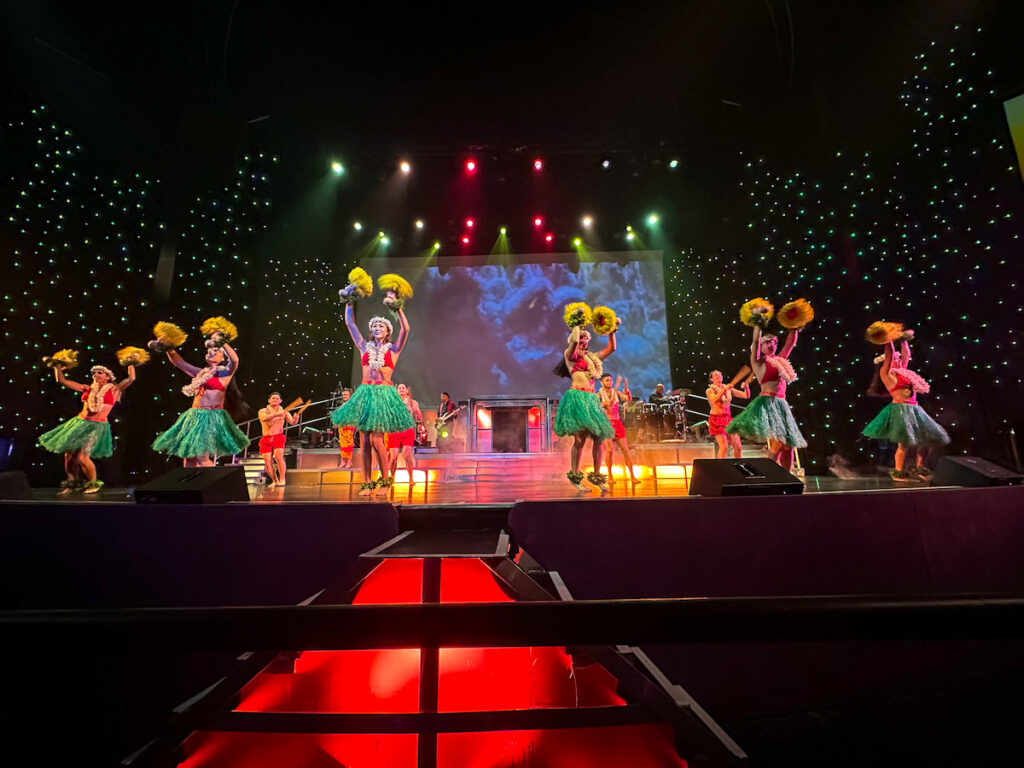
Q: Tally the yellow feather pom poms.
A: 12